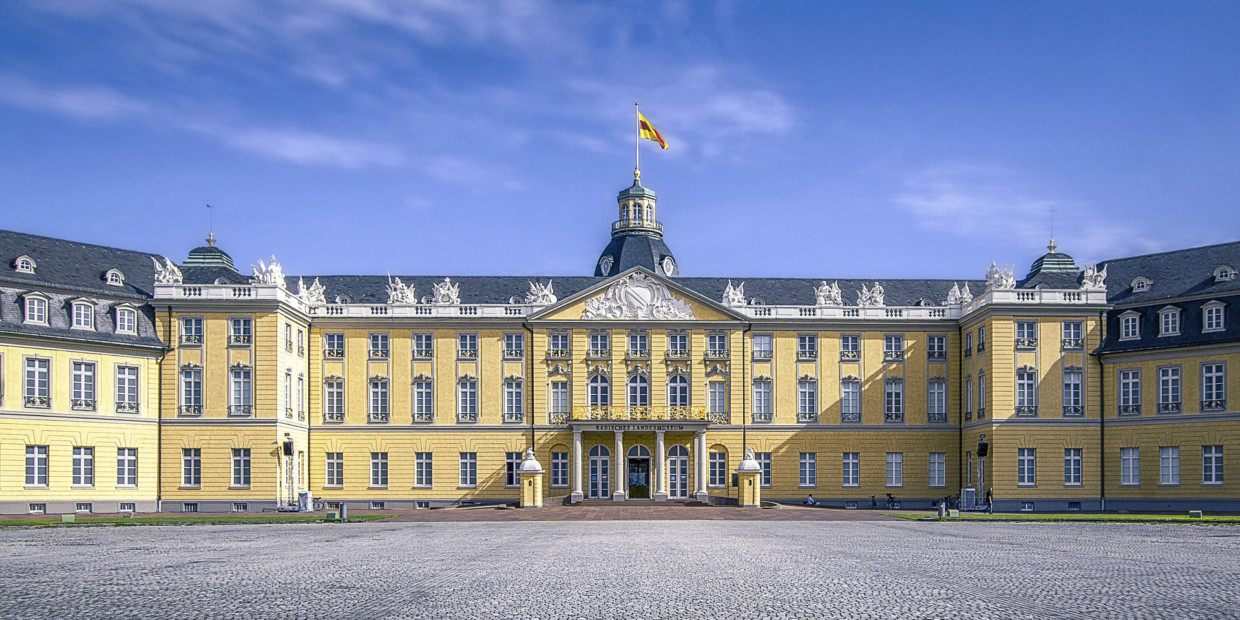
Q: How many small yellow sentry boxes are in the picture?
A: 2